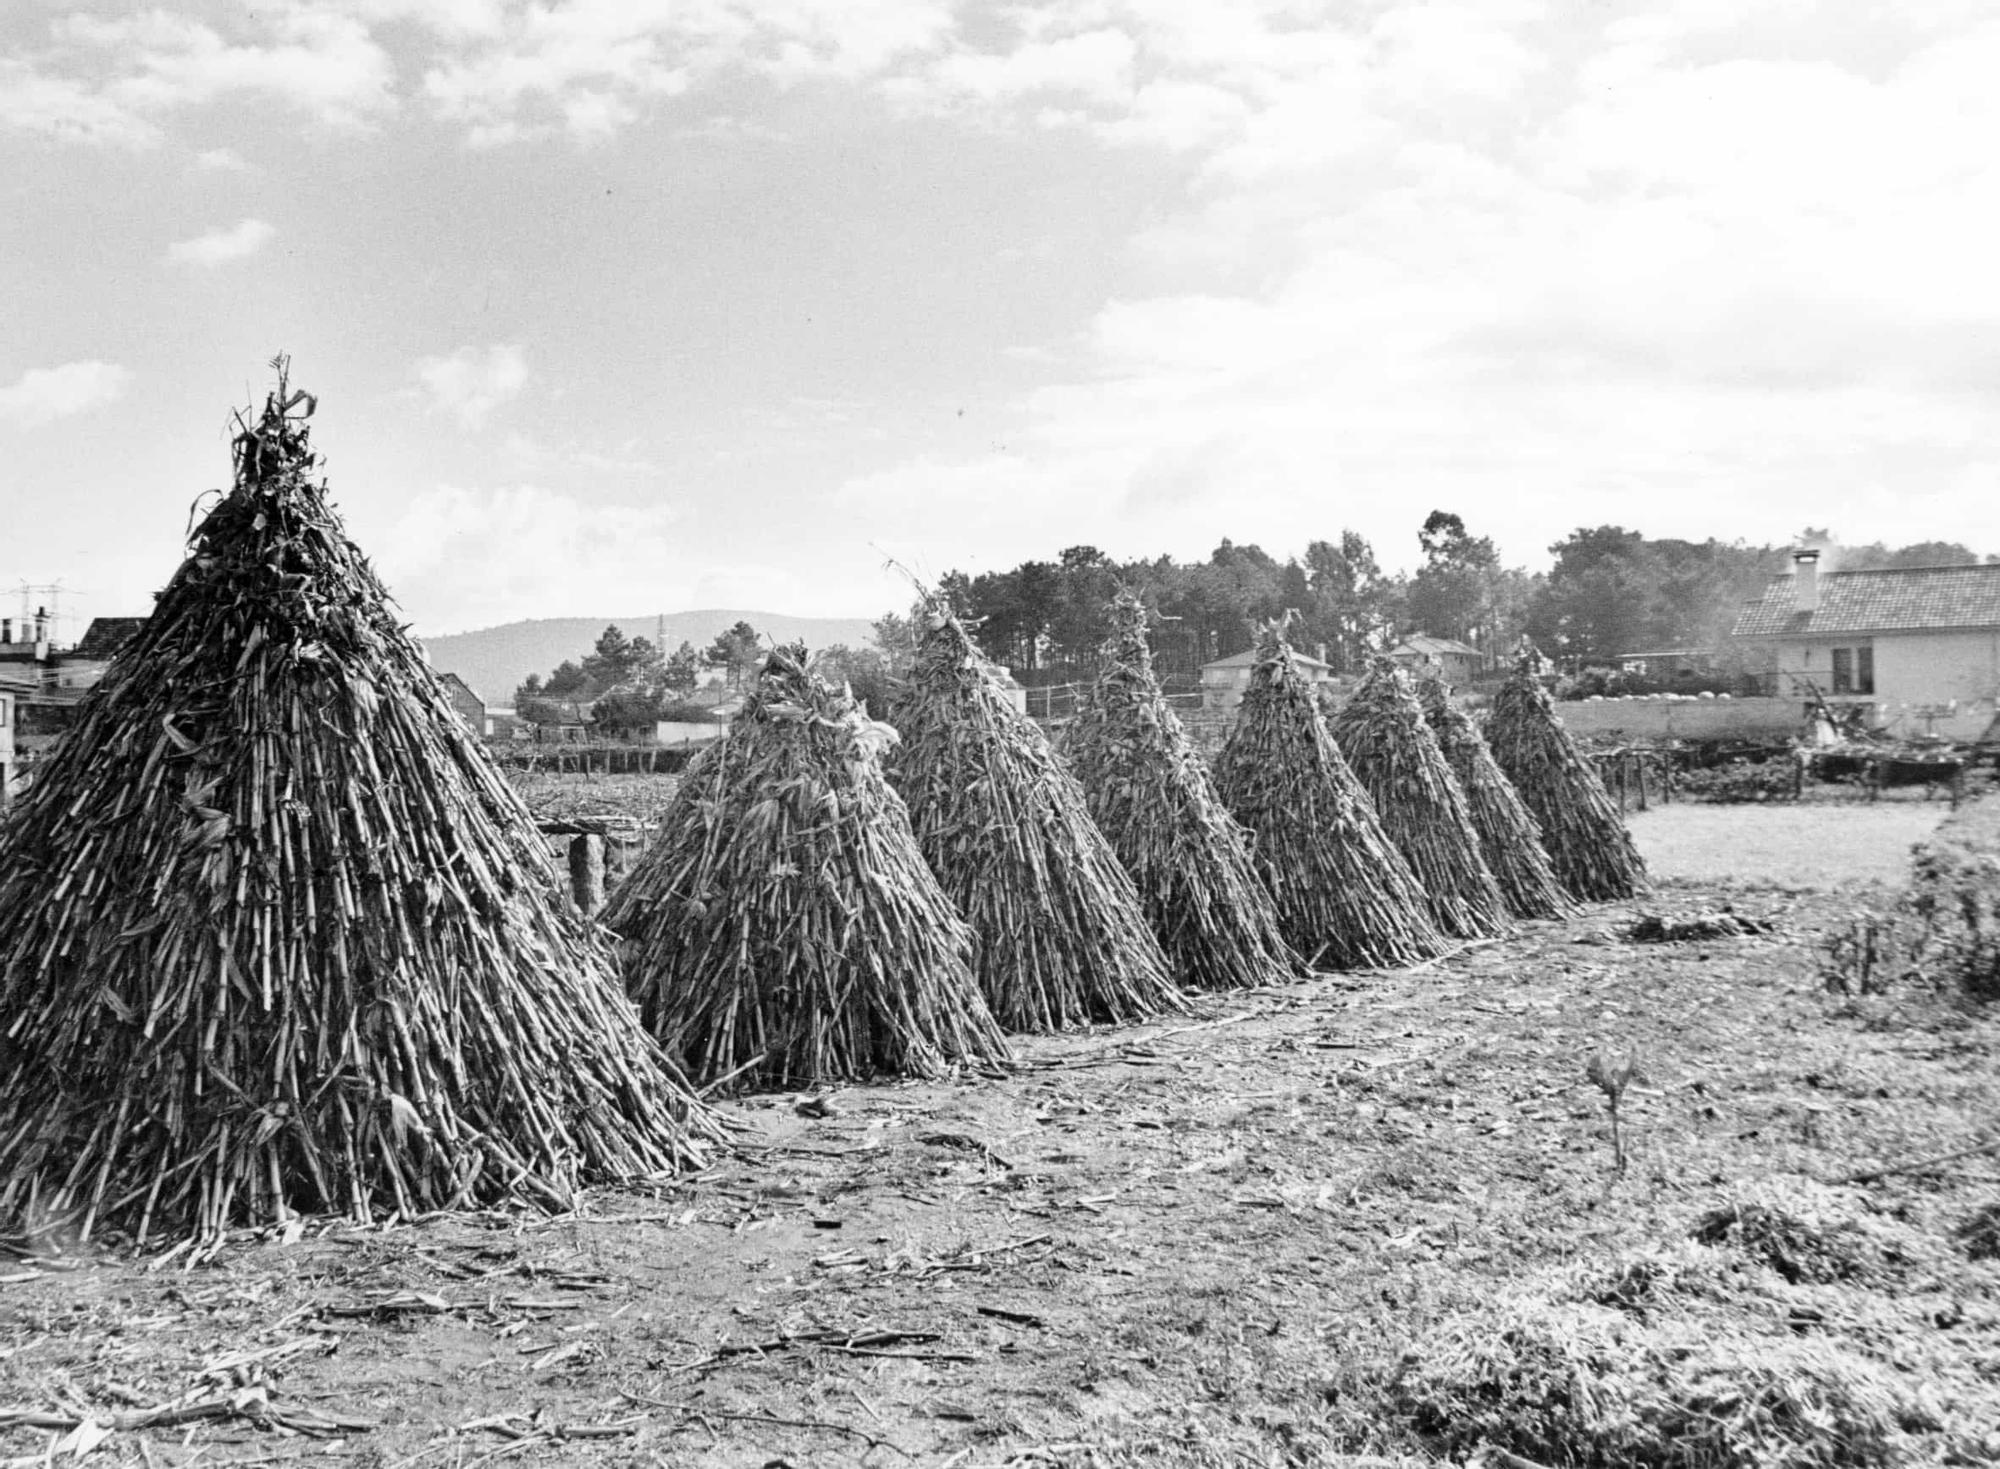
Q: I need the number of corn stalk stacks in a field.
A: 8